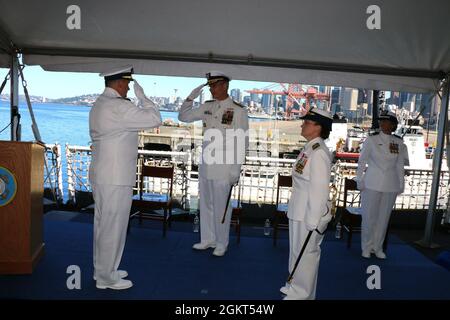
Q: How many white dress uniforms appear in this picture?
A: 4